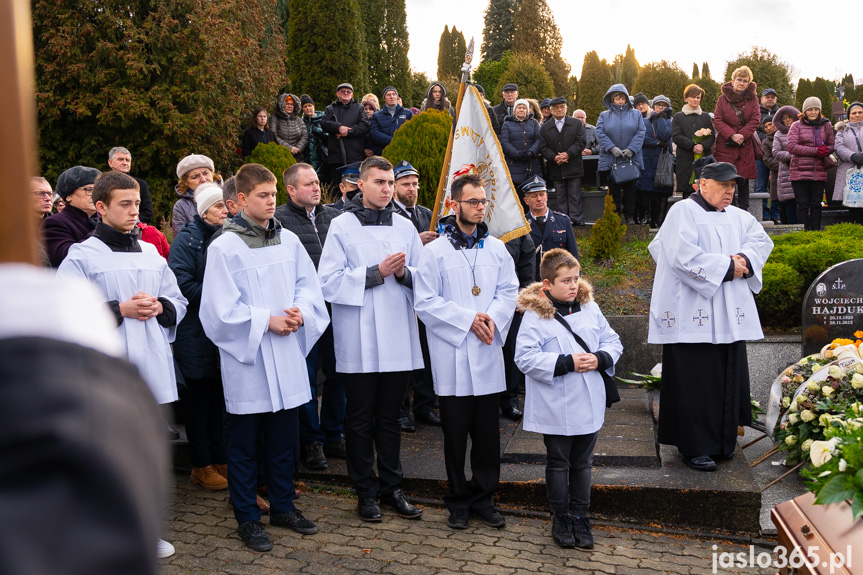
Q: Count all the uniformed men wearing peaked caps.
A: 3